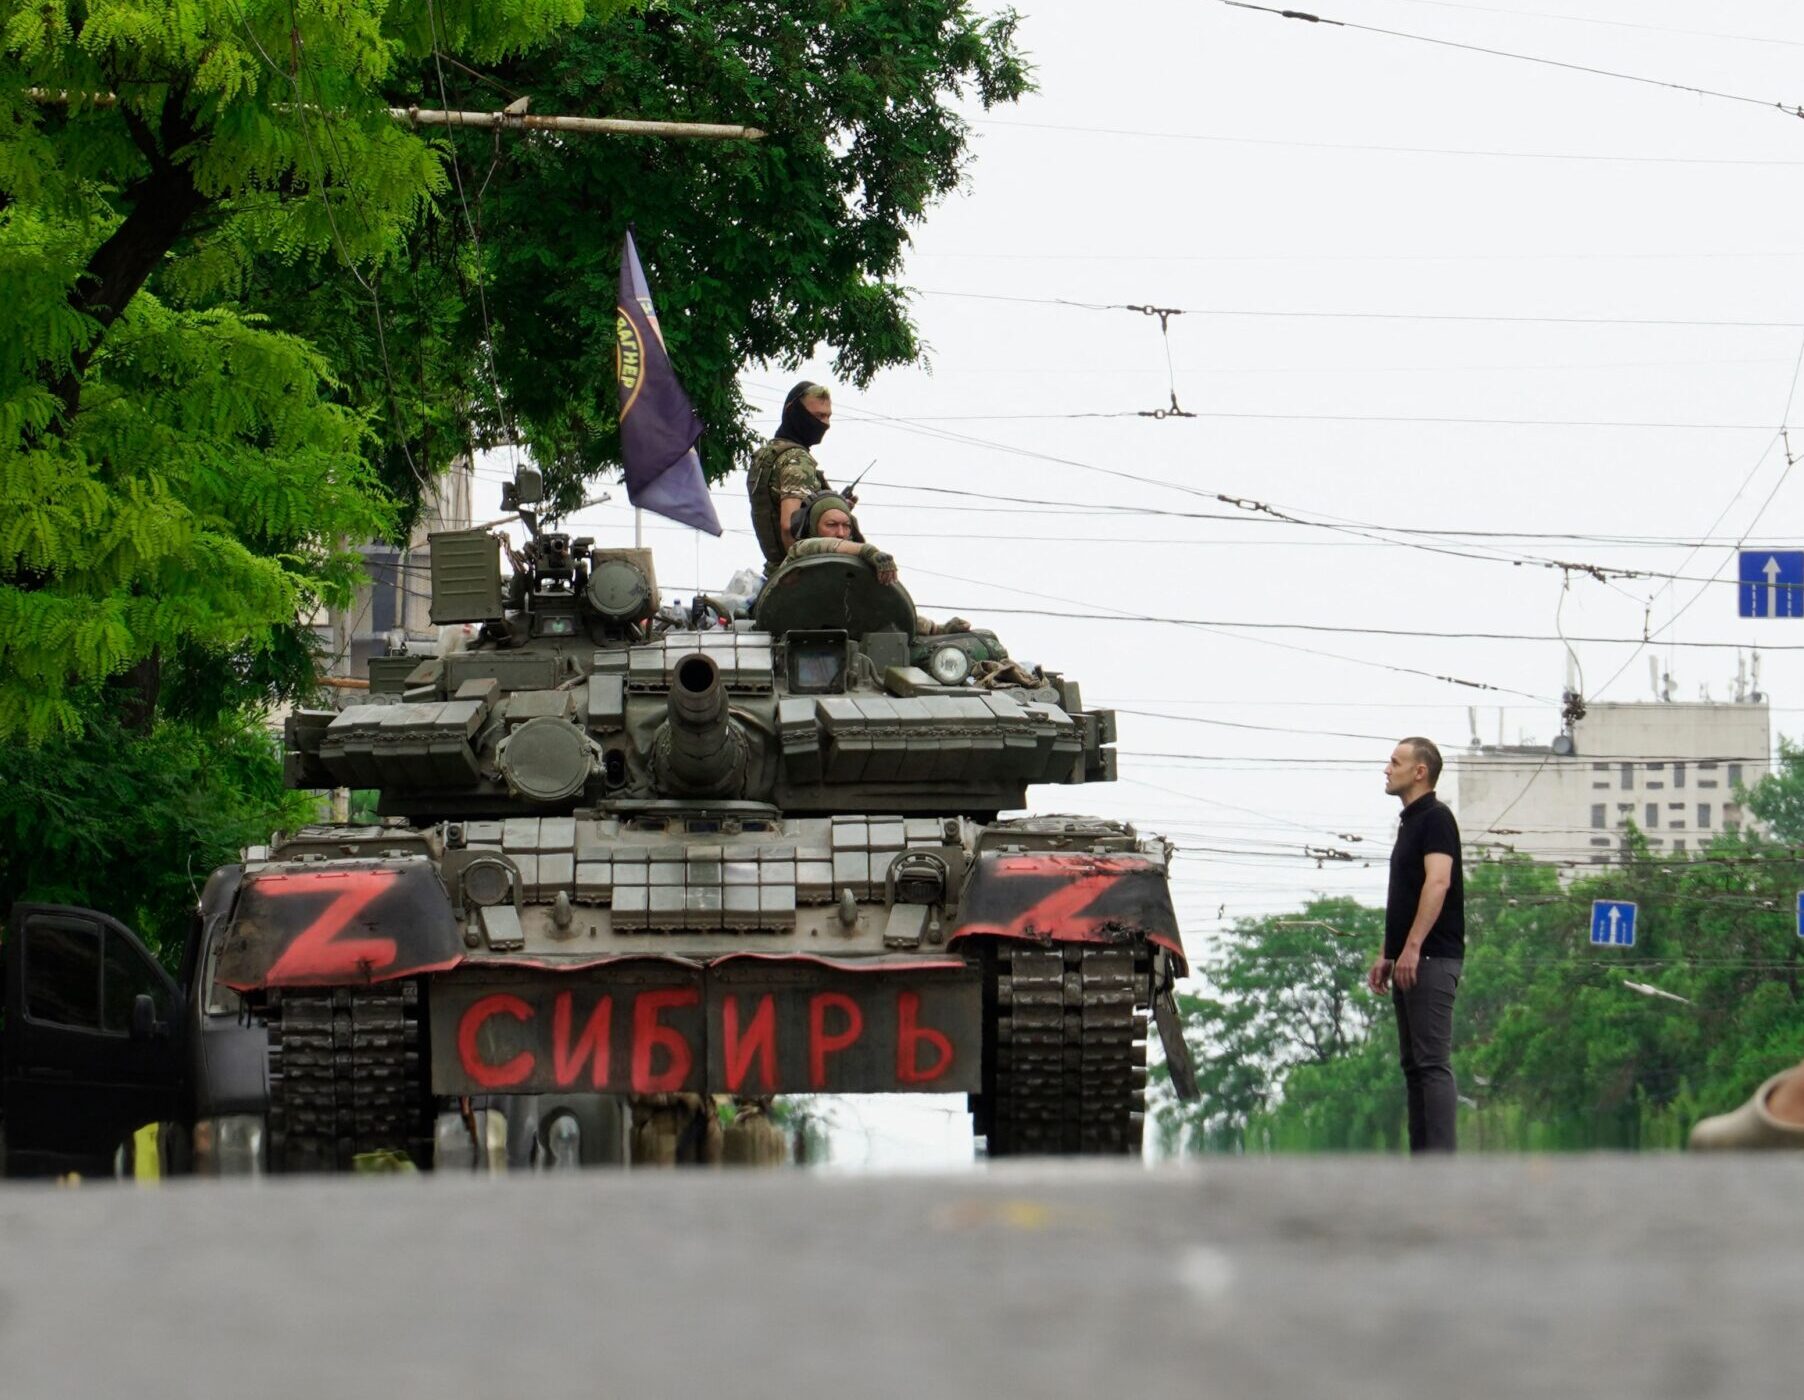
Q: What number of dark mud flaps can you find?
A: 2